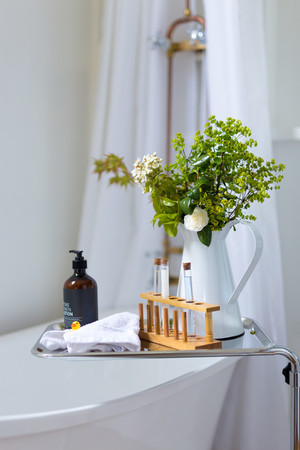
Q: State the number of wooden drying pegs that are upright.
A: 6